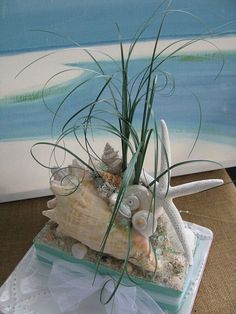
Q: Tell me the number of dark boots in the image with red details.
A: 0